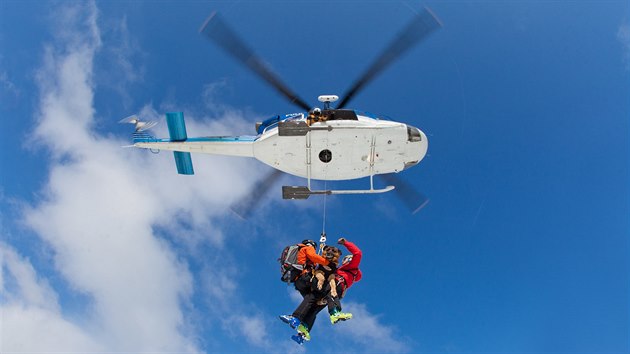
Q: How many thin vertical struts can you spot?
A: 2